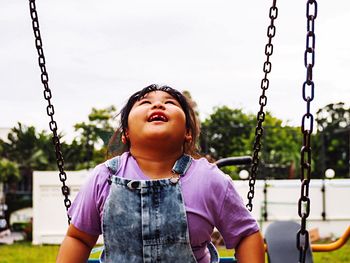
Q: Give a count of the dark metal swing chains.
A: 3